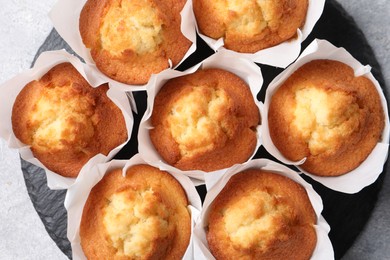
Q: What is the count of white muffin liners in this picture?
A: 7